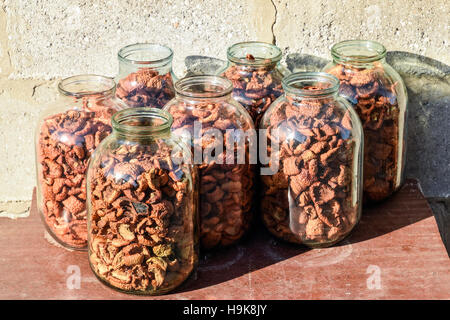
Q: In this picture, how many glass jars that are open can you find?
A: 7